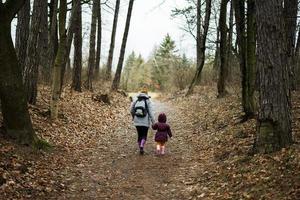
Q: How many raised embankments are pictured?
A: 2